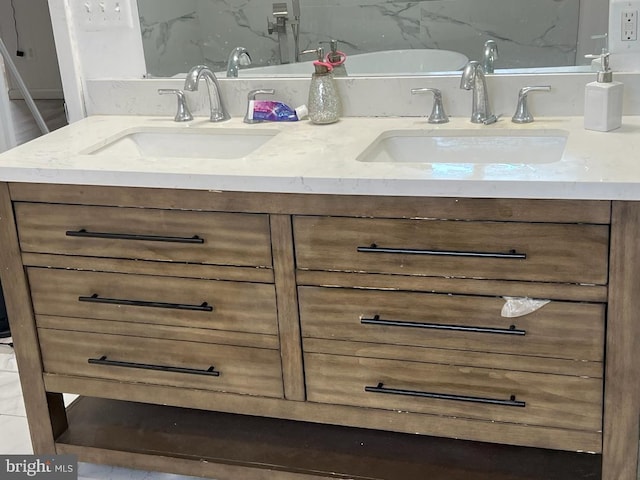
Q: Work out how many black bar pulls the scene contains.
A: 6